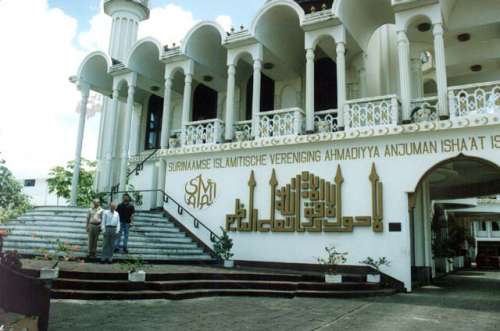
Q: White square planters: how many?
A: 5